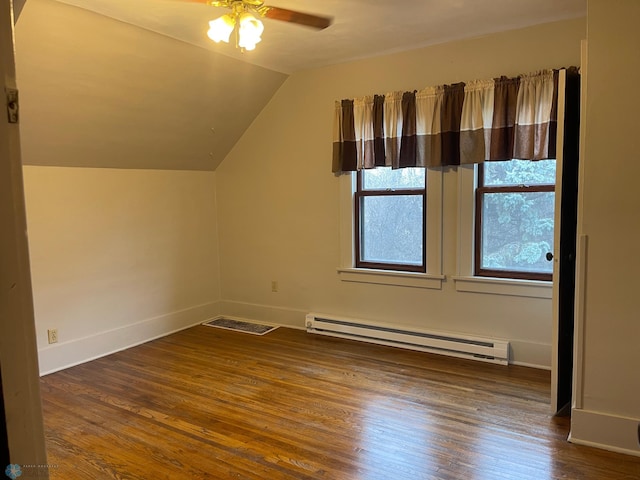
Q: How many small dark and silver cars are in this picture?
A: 0